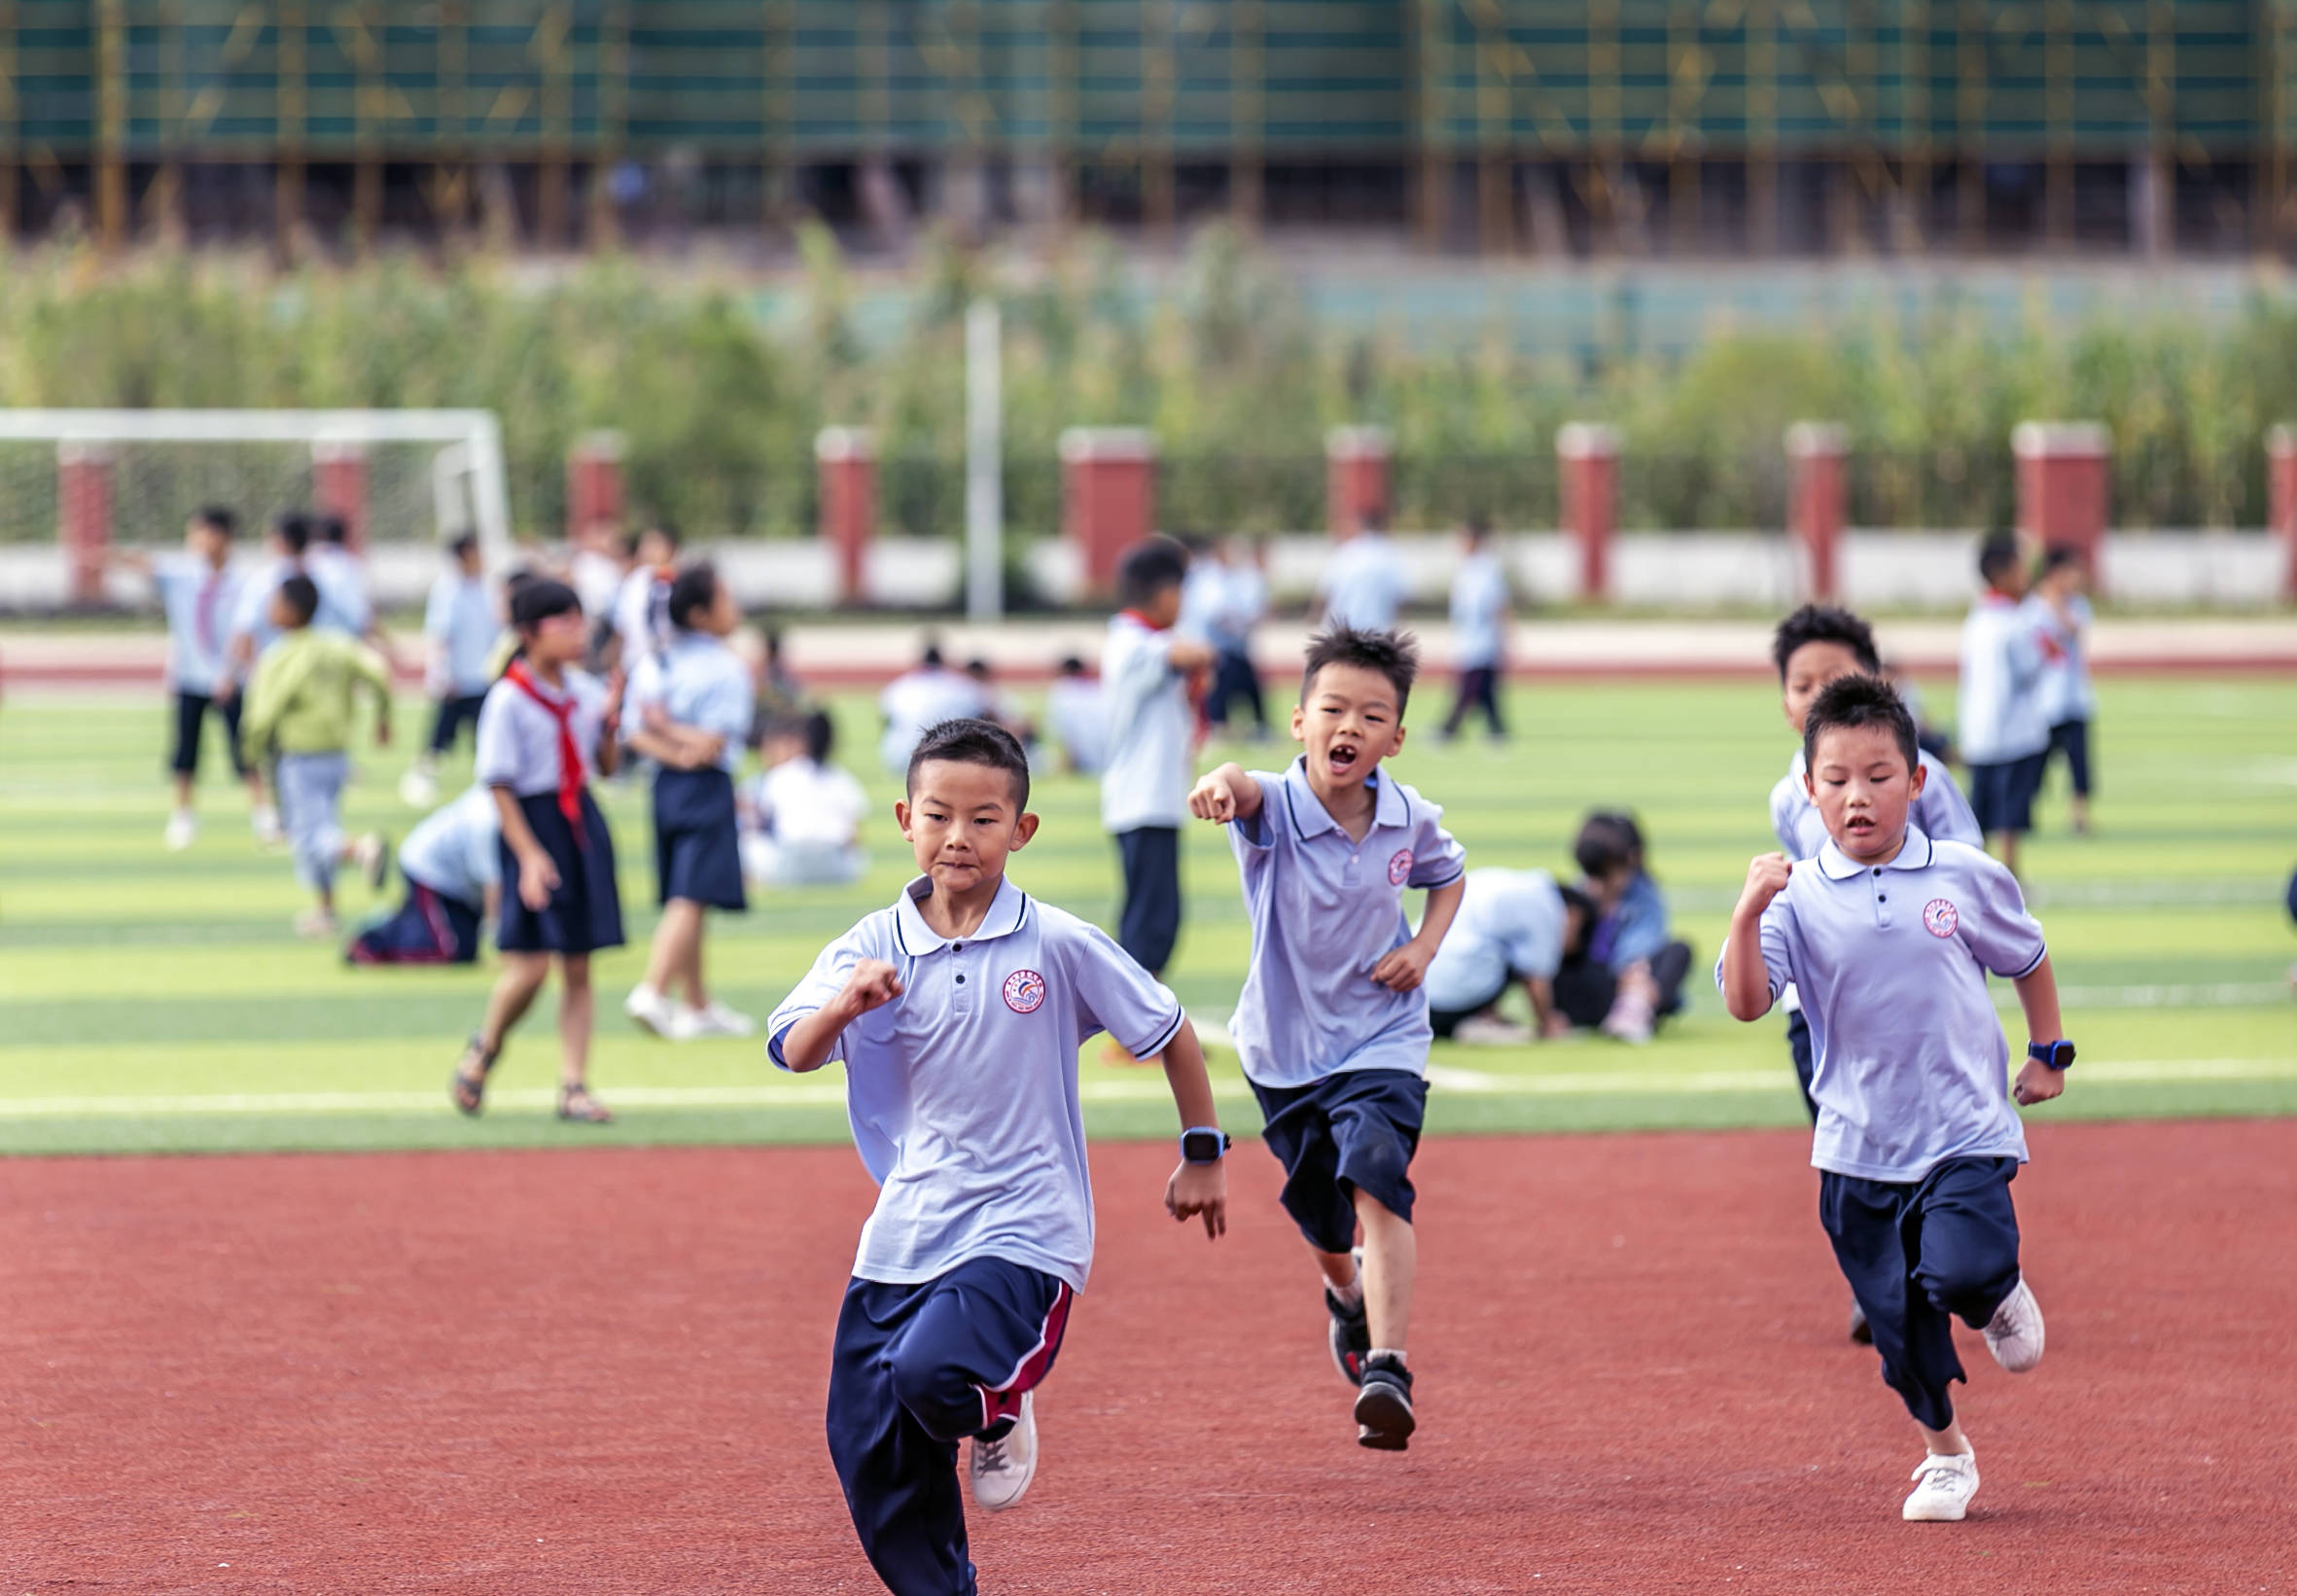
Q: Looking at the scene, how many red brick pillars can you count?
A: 10